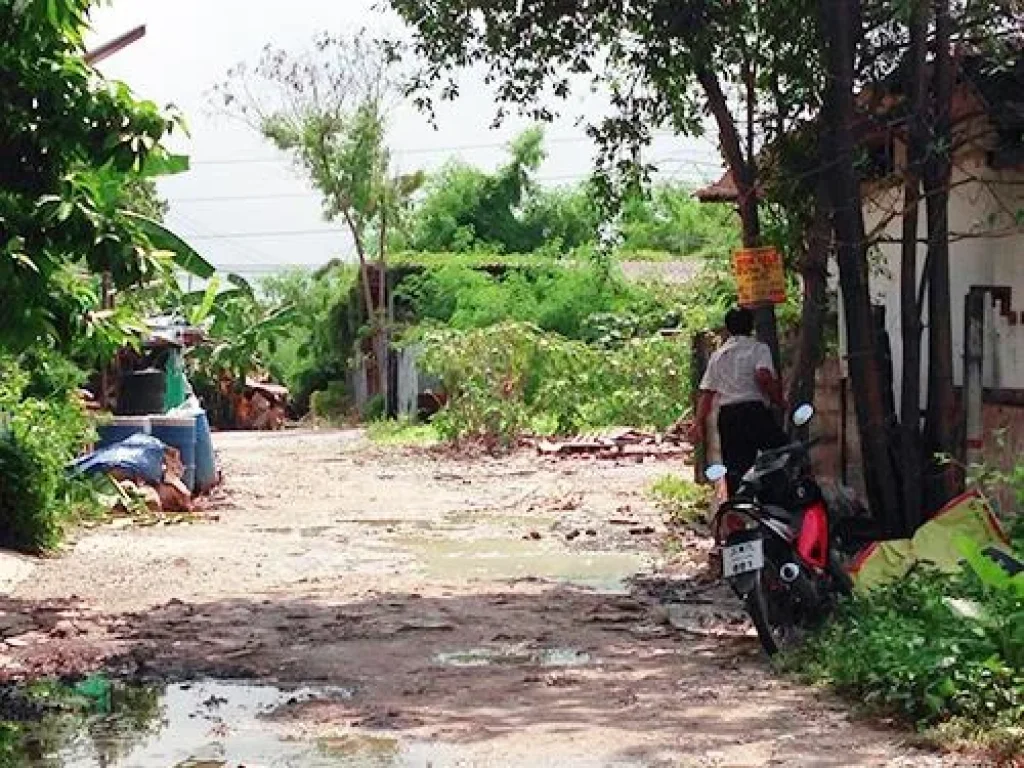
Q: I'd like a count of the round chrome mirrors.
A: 2